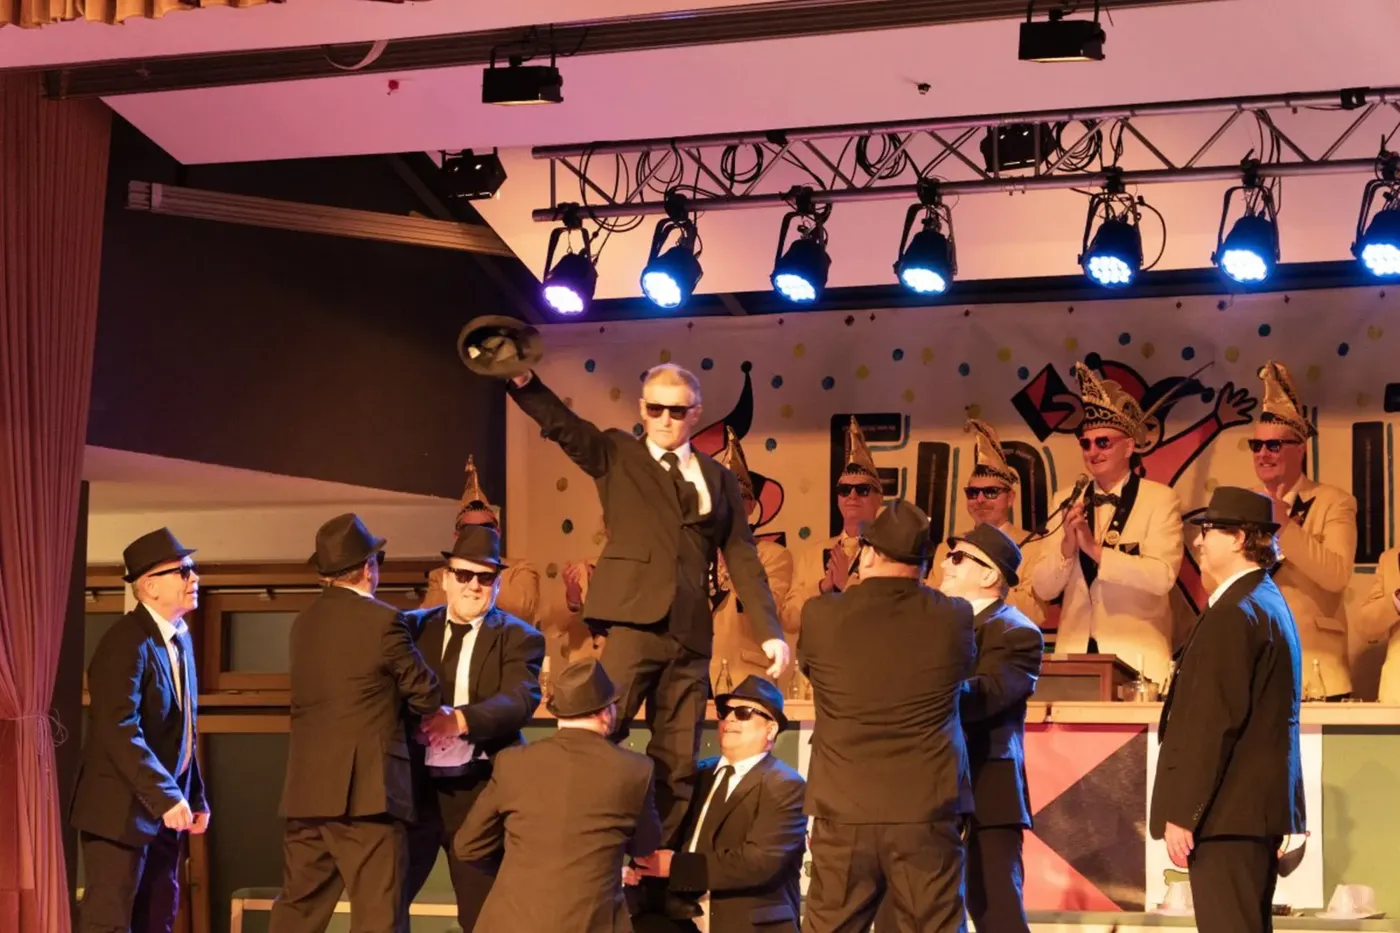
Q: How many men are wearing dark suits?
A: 9